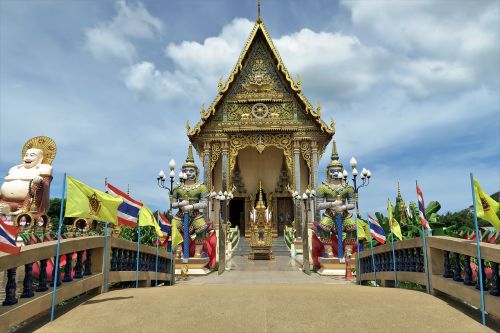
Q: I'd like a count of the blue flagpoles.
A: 10